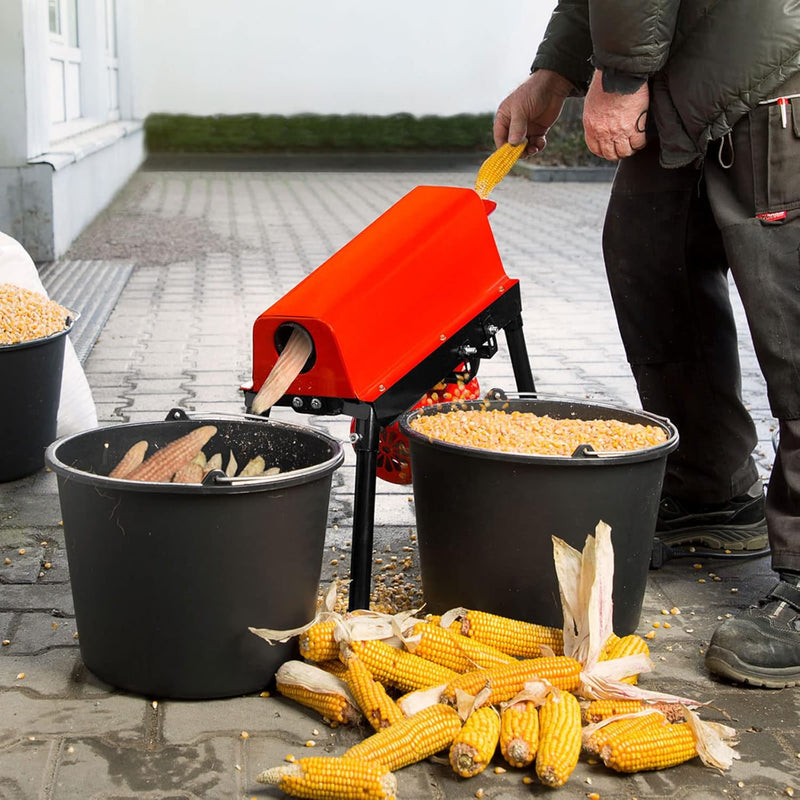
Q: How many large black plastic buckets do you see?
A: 3